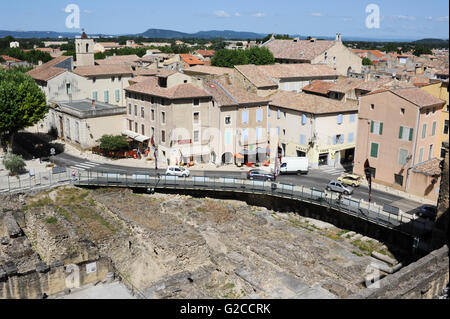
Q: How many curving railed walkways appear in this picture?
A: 1